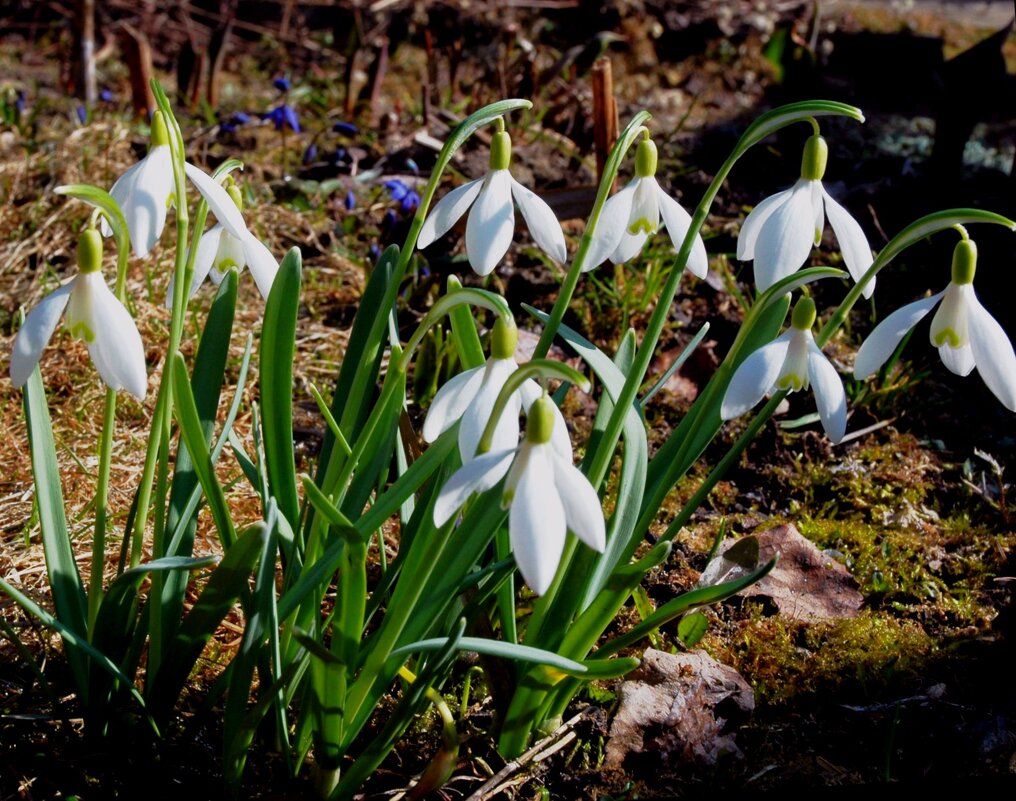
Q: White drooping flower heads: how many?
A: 10